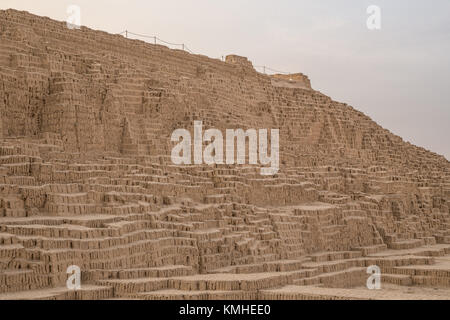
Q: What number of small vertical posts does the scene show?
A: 5